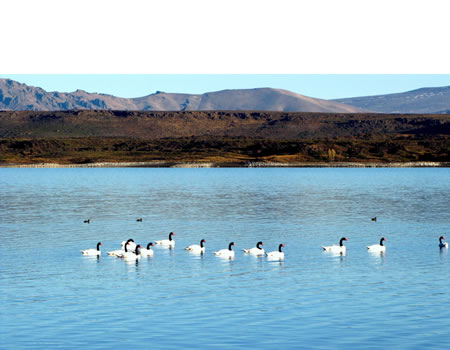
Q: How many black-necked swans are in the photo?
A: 13